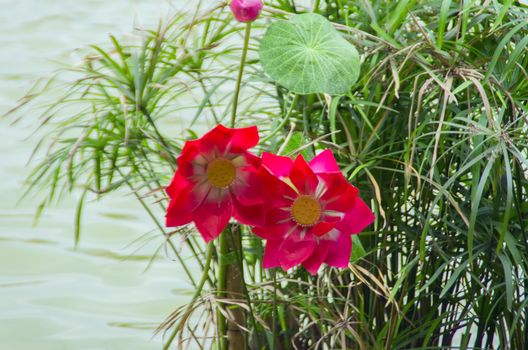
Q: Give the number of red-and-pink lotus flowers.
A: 2